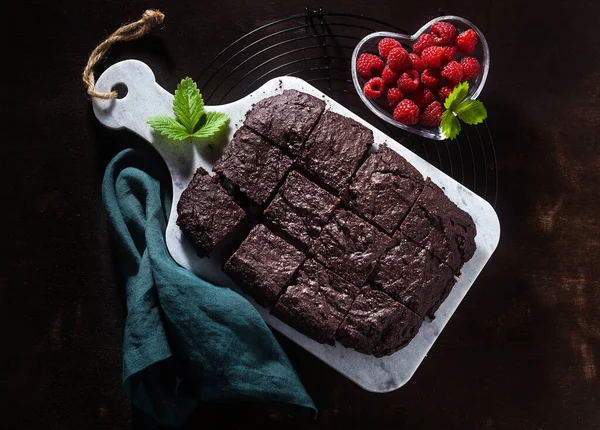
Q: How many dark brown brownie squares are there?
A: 12